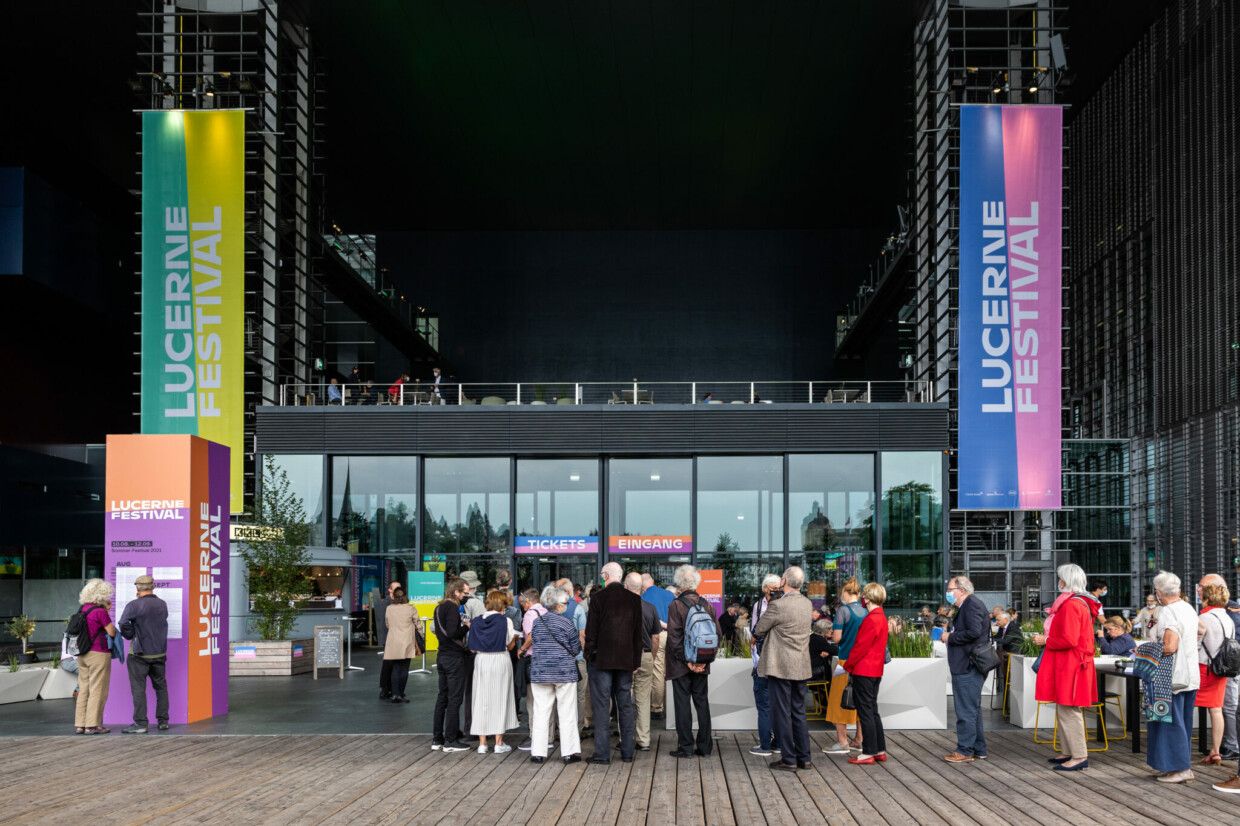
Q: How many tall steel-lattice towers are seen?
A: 2